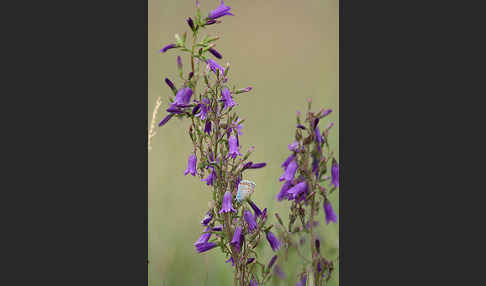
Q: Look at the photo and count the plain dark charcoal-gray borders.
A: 2